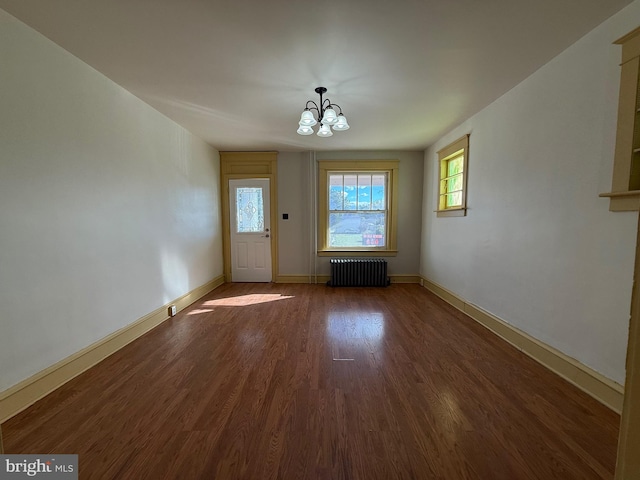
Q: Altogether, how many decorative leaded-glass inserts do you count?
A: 1